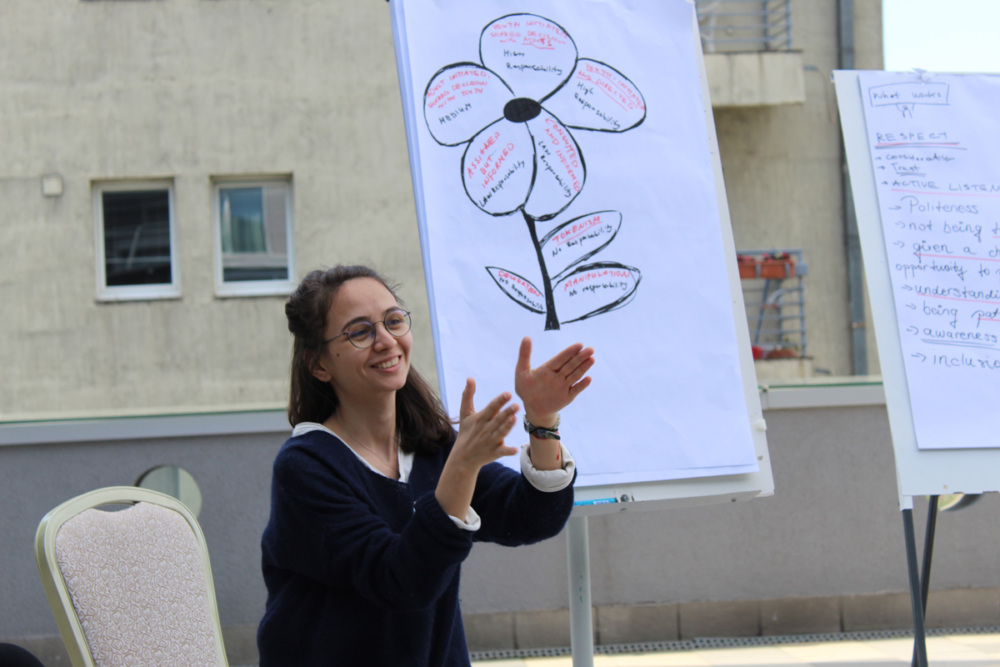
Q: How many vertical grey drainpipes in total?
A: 1